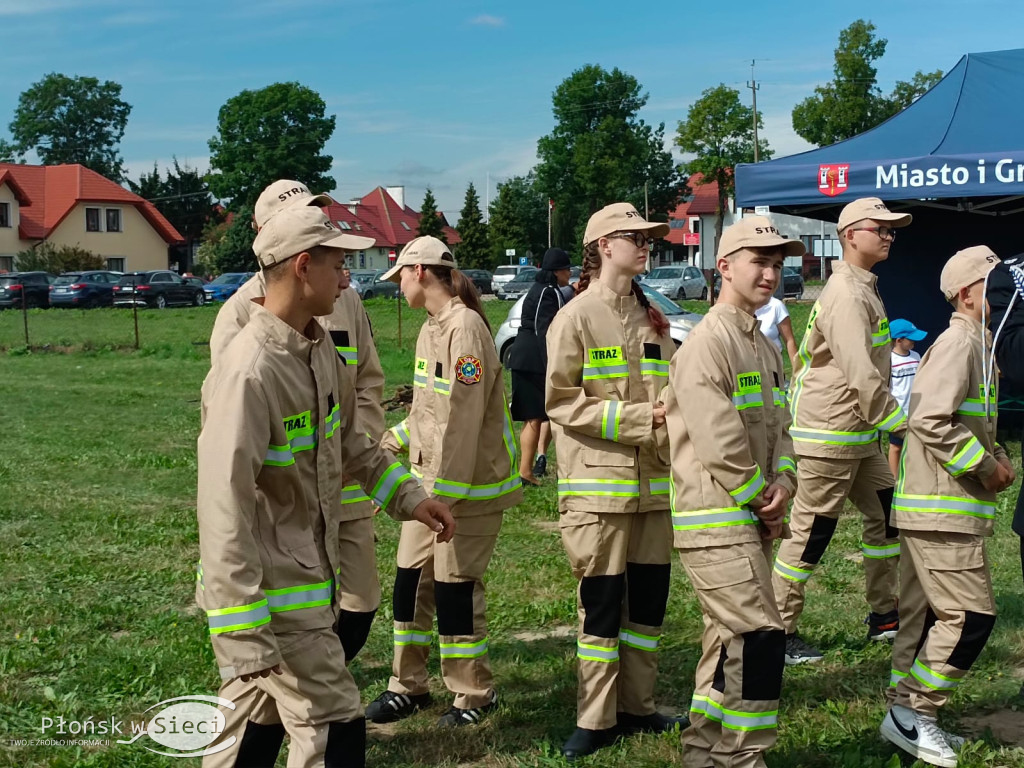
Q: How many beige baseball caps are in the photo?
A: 7